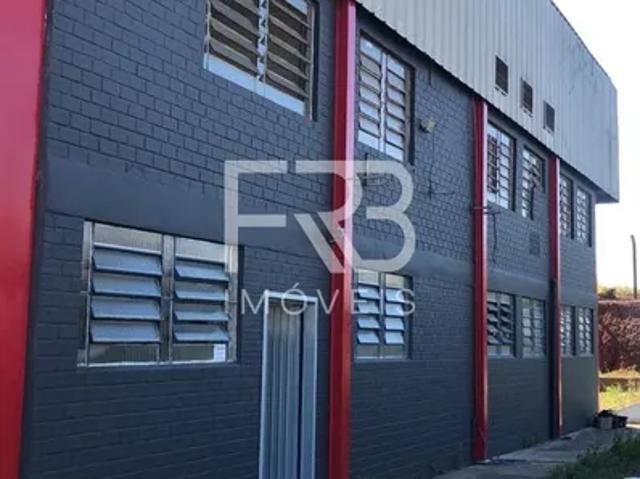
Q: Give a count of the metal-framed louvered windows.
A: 12